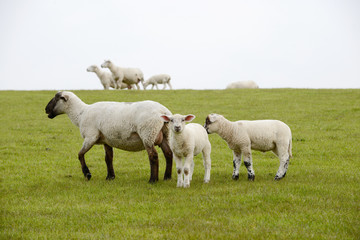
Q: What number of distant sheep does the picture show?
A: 4